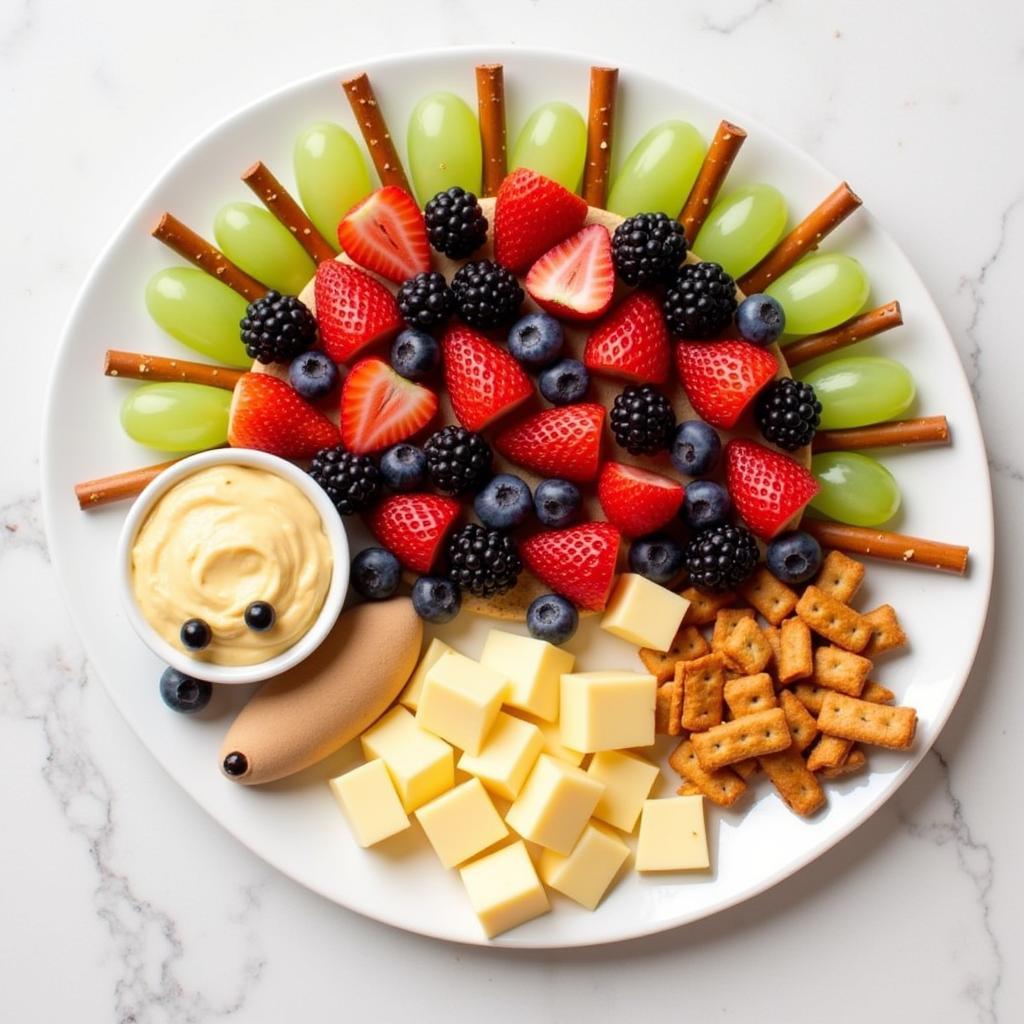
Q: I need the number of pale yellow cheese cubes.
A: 15